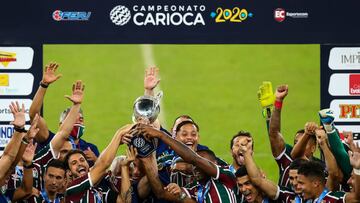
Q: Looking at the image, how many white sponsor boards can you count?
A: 8